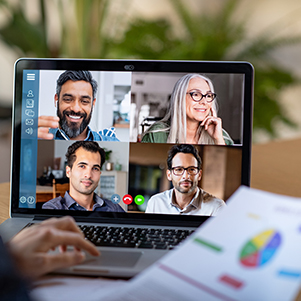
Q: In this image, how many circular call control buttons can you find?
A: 3